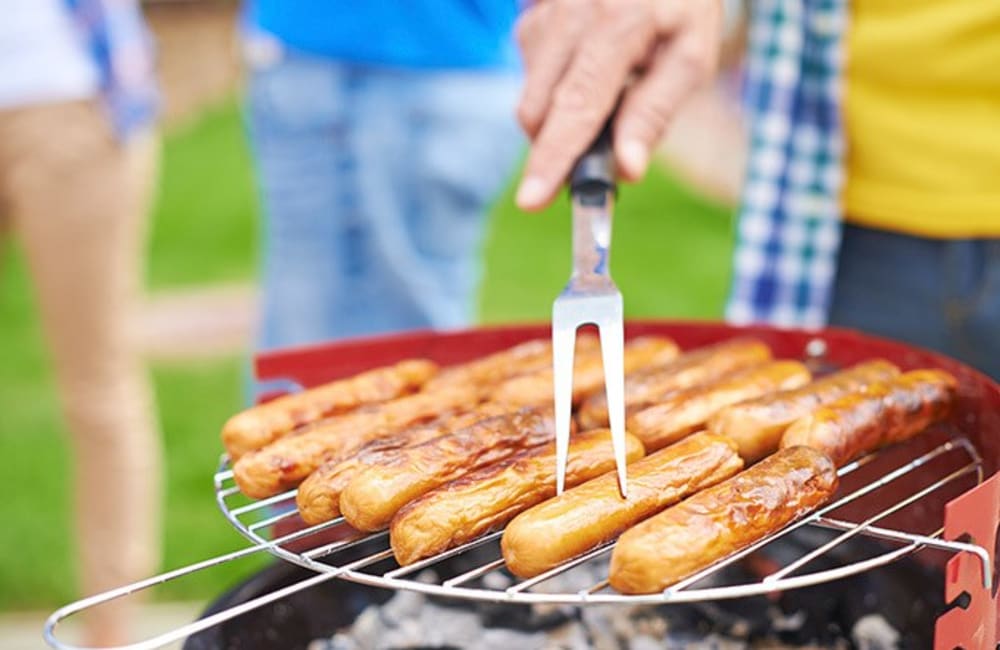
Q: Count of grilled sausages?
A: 13